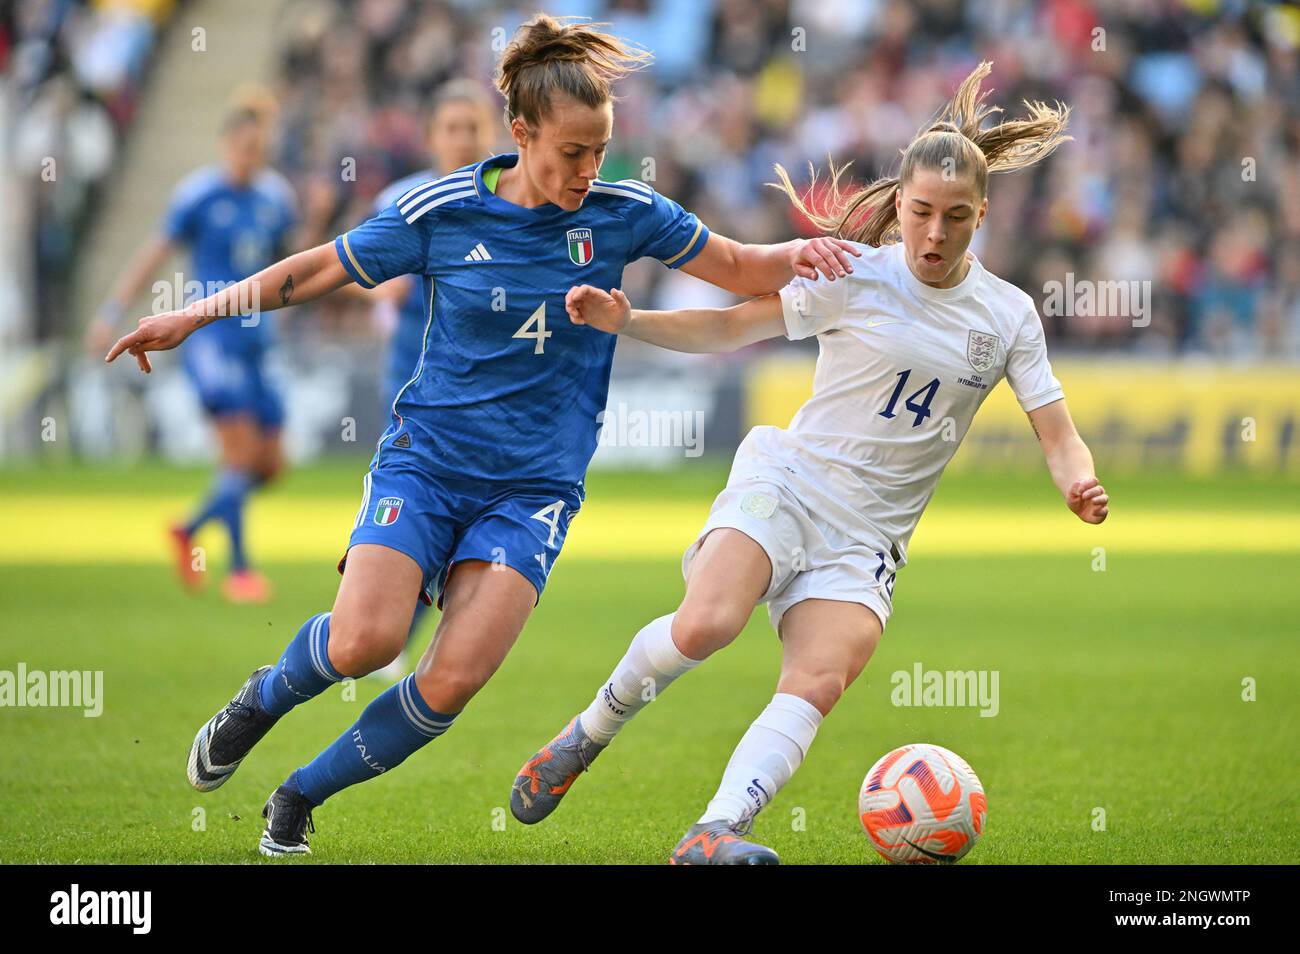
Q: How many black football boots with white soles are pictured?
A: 2